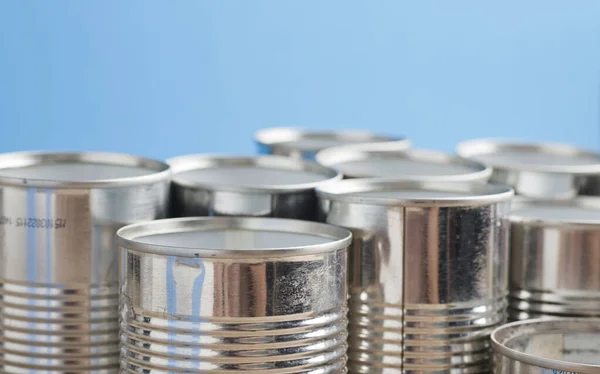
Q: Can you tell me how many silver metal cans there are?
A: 9